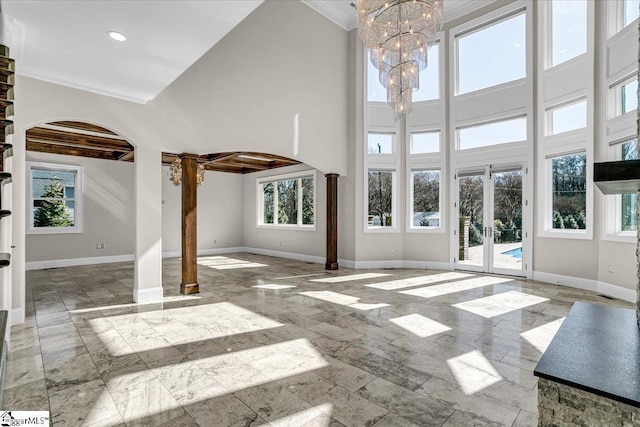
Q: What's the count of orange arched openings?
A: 0